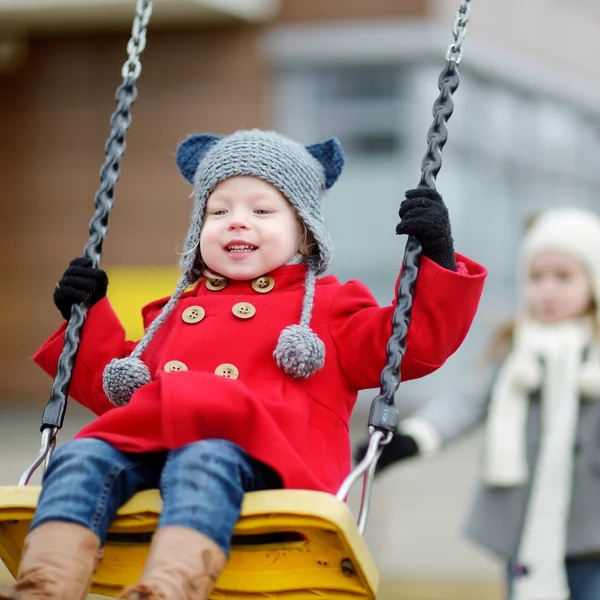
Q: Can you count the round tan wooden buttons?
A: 6